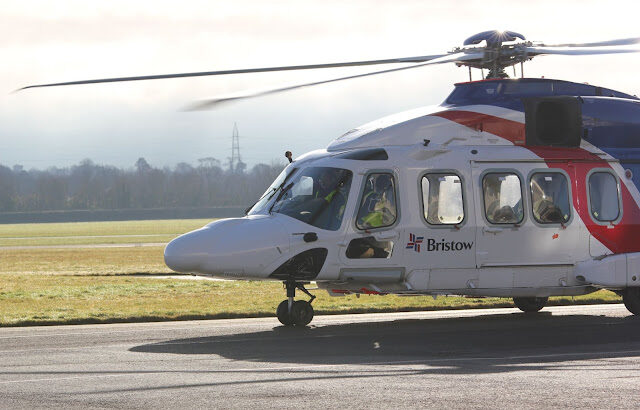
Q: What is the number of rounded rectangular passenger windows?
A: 4